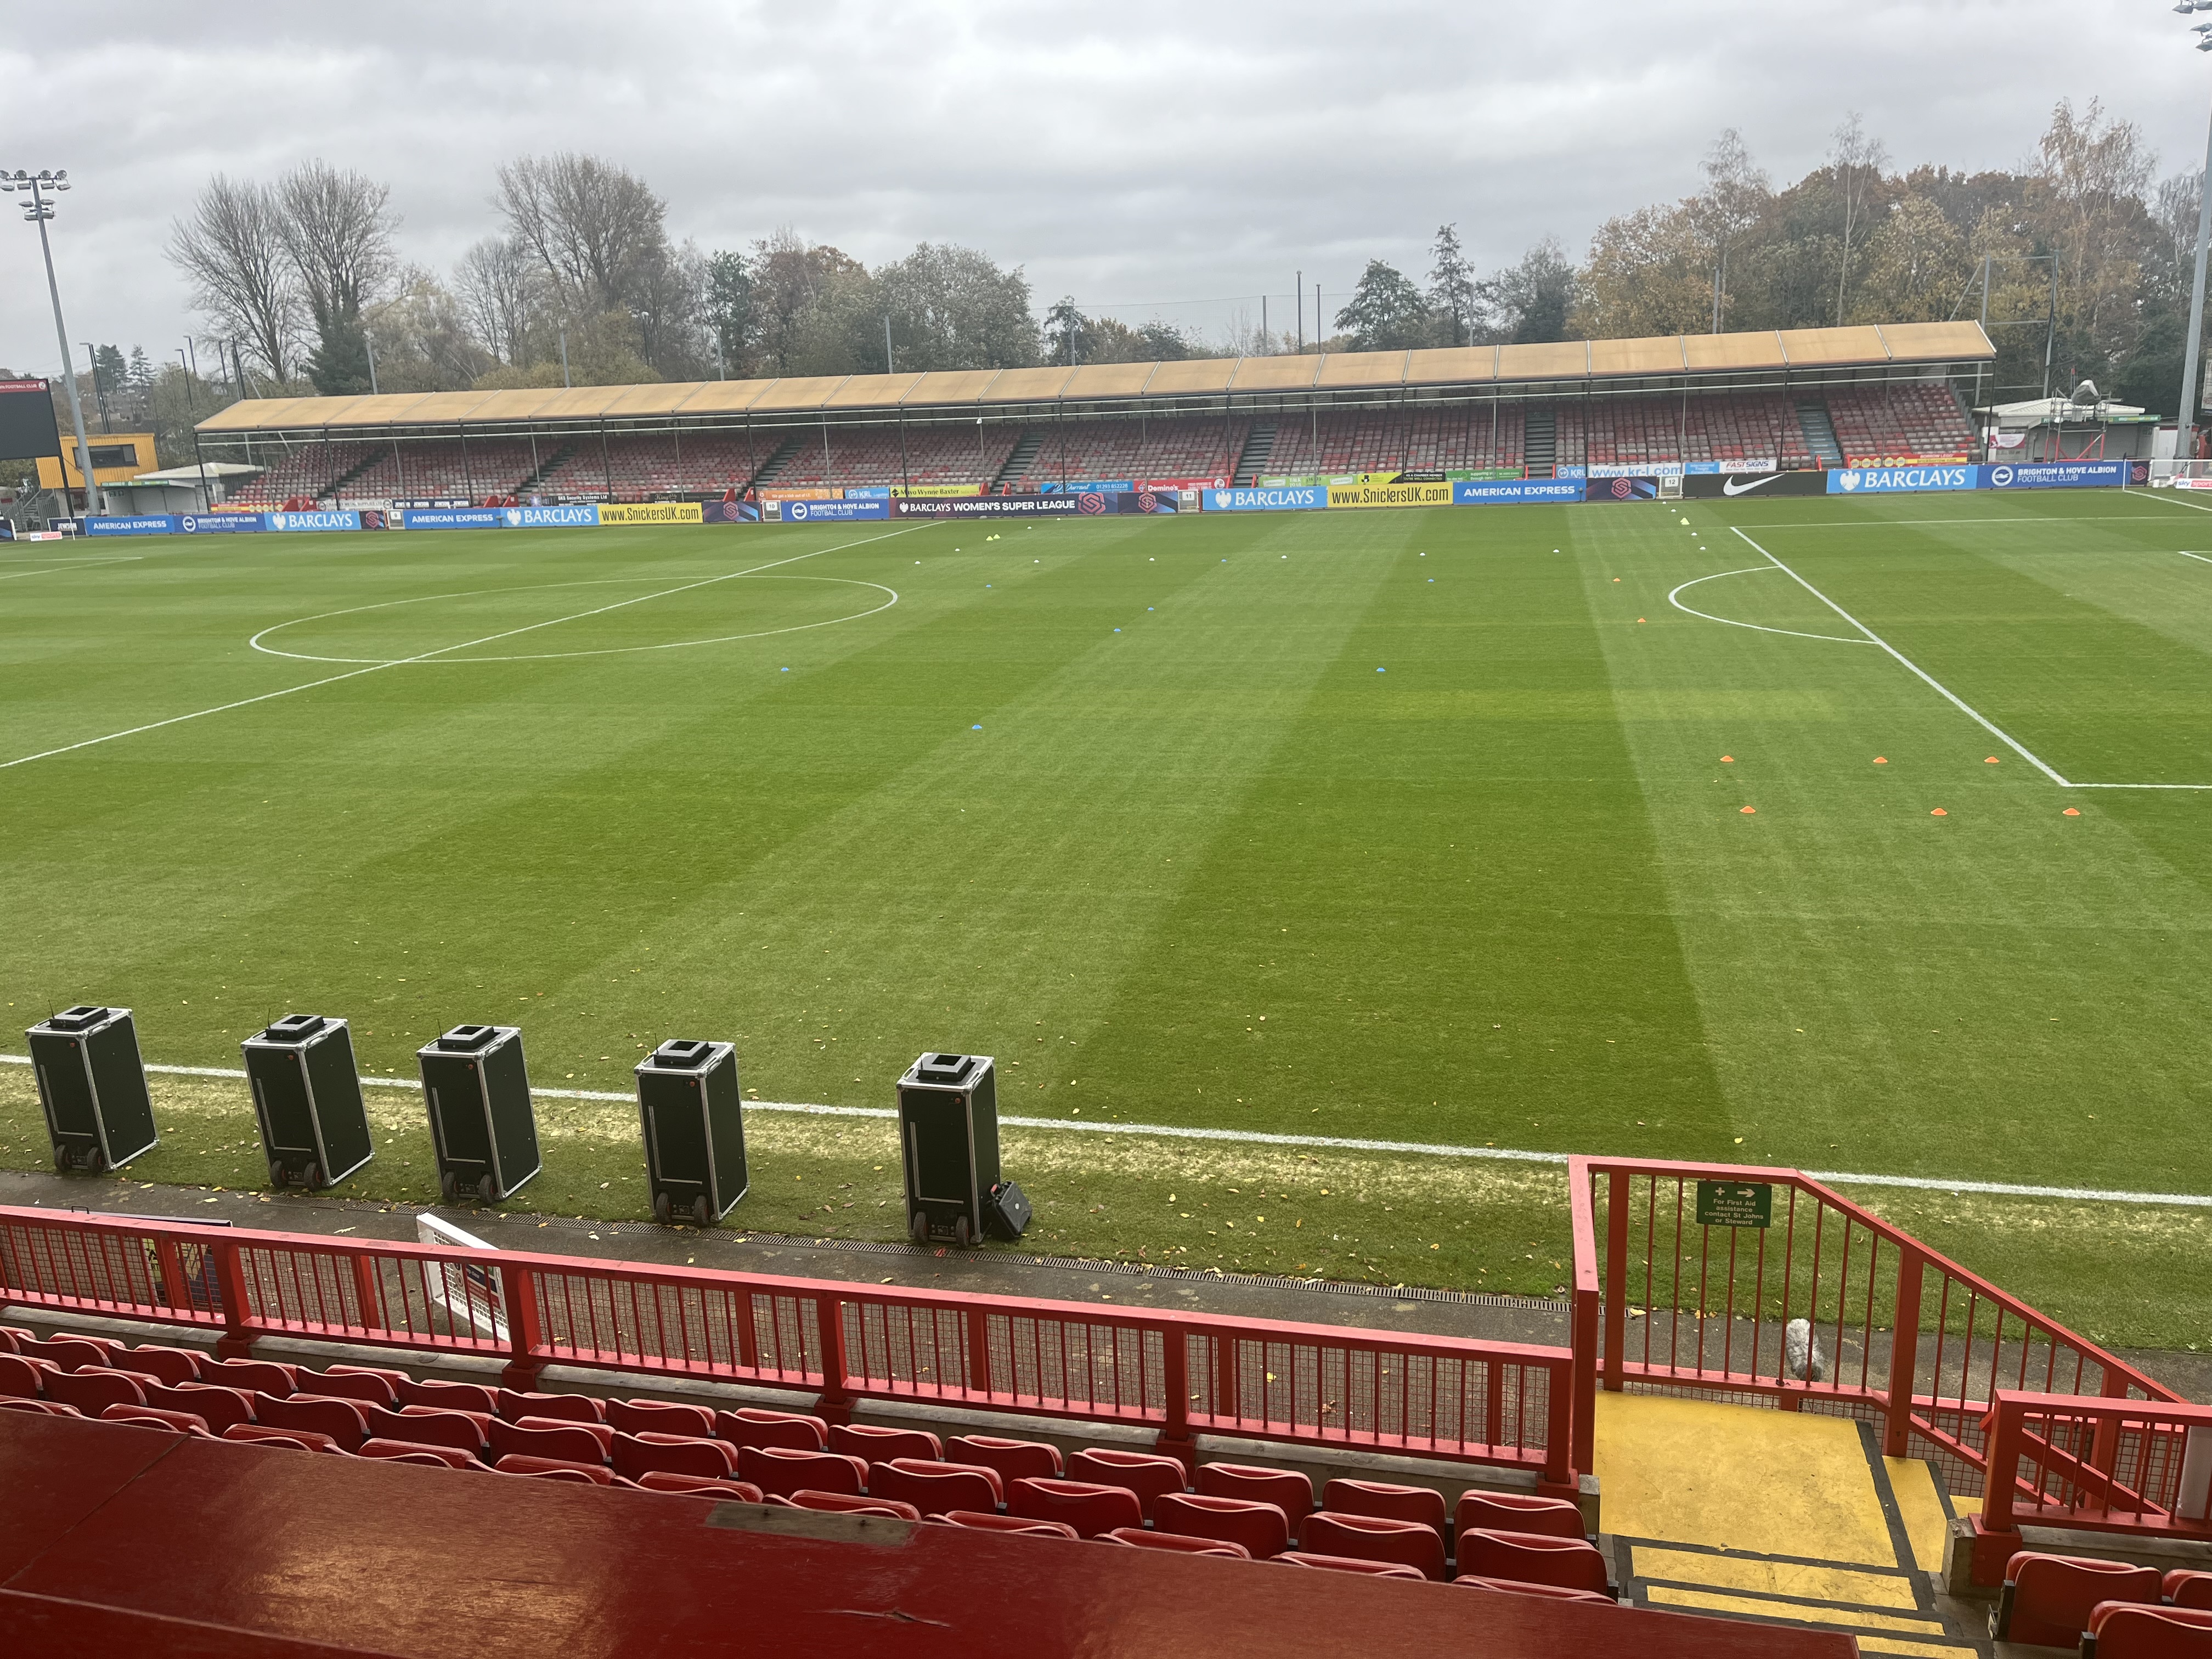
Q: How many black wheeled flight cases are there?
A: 5